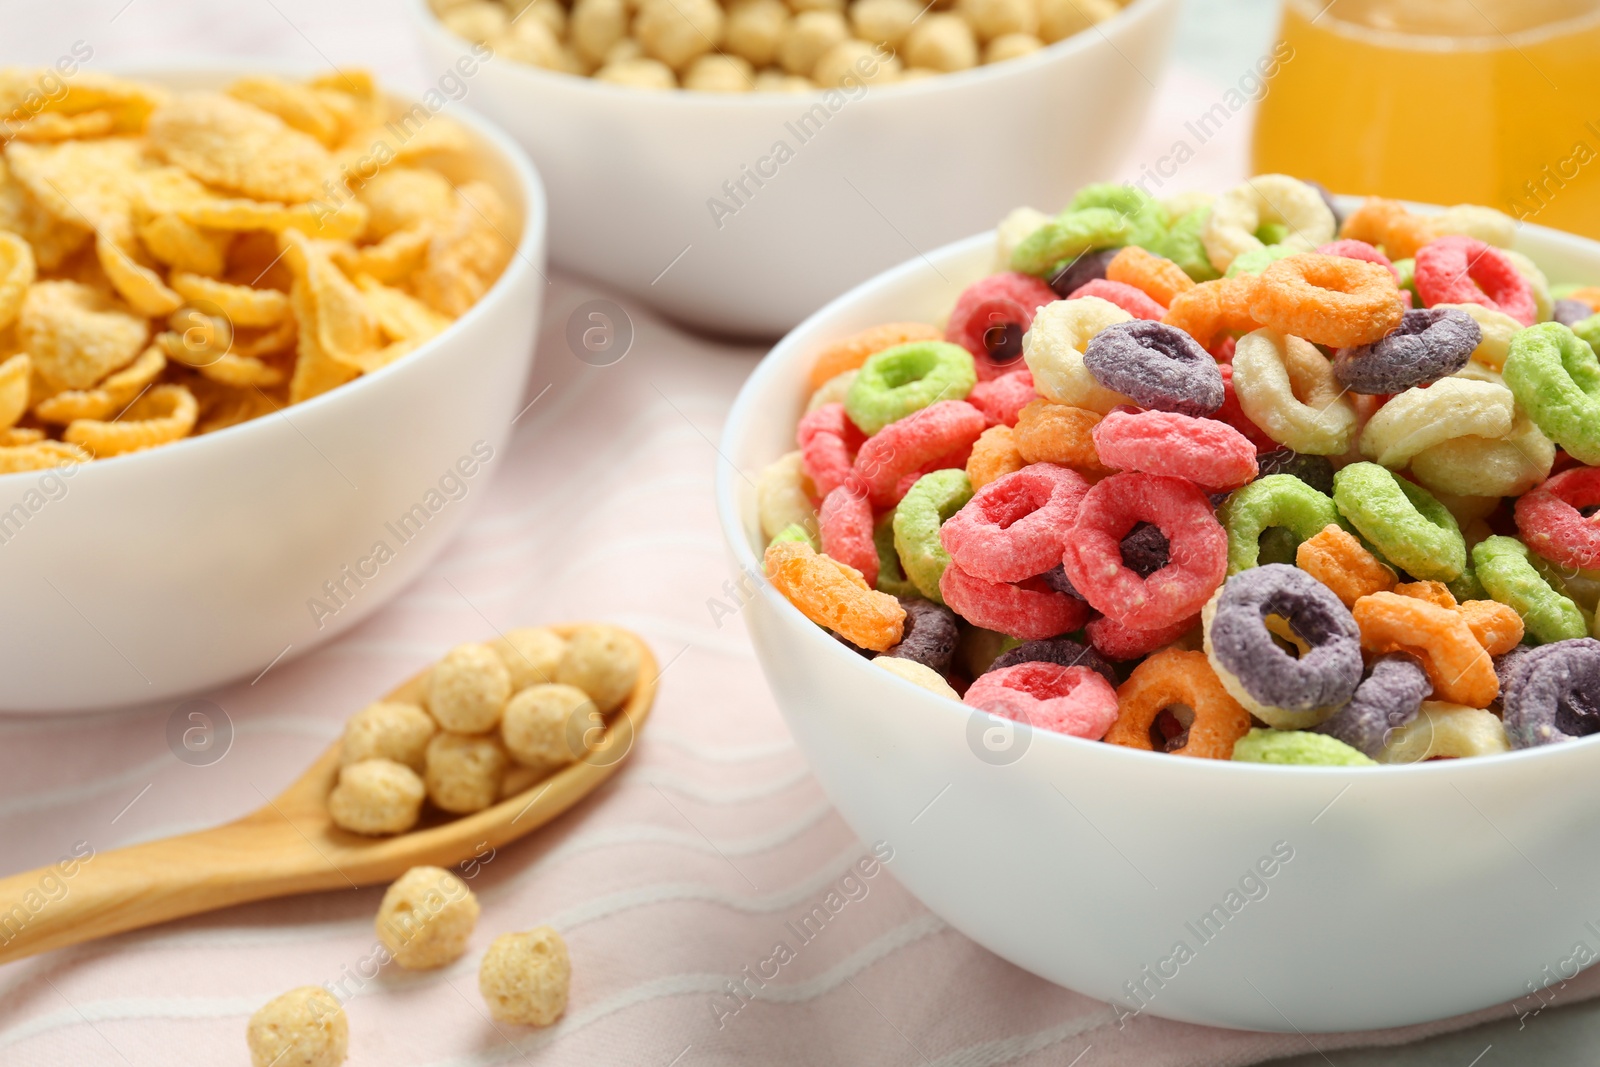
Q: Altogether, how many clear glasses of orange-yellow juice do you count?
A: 1